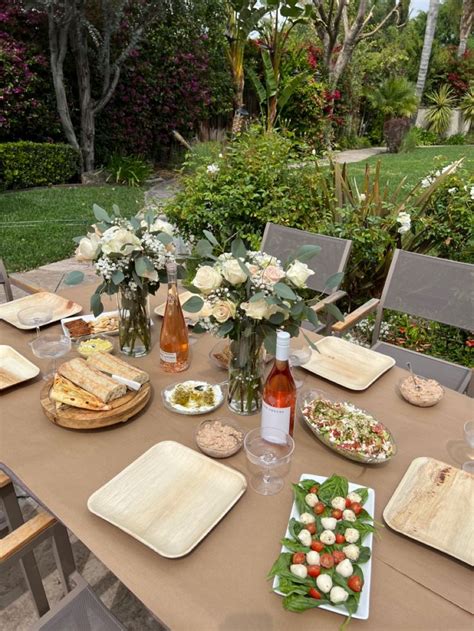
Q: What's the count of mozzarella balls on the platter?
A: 15